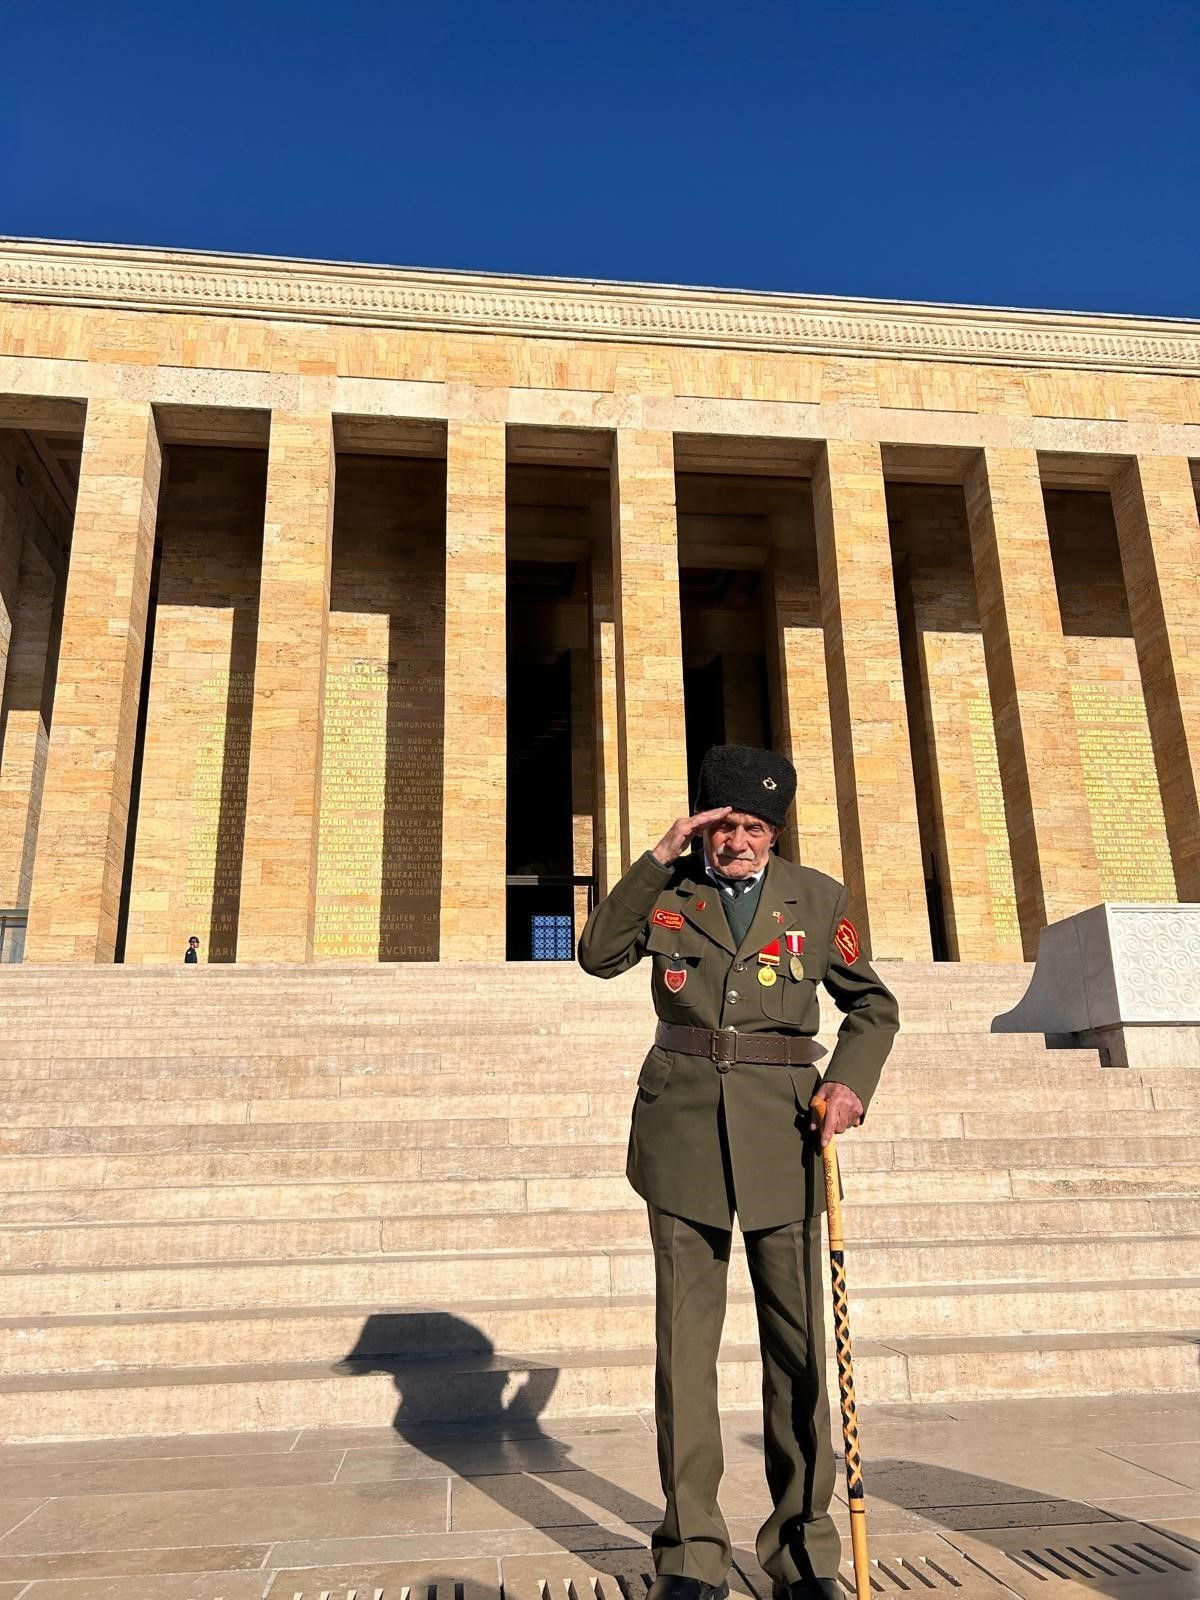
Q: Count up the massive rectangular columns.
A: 7